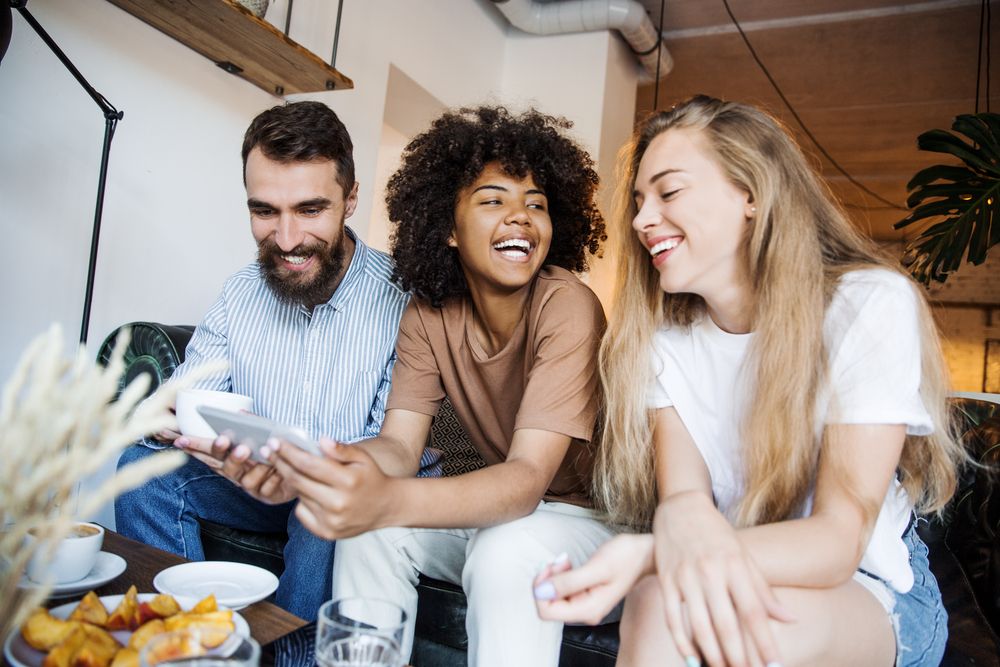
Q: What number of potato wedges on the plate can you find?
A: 0